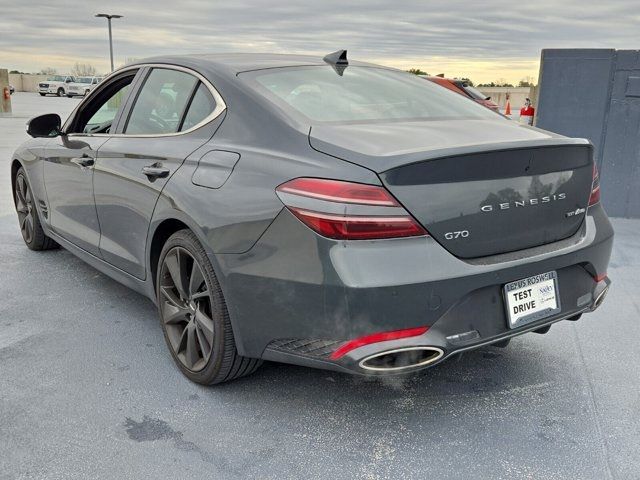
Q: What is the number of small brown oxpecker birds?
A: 0